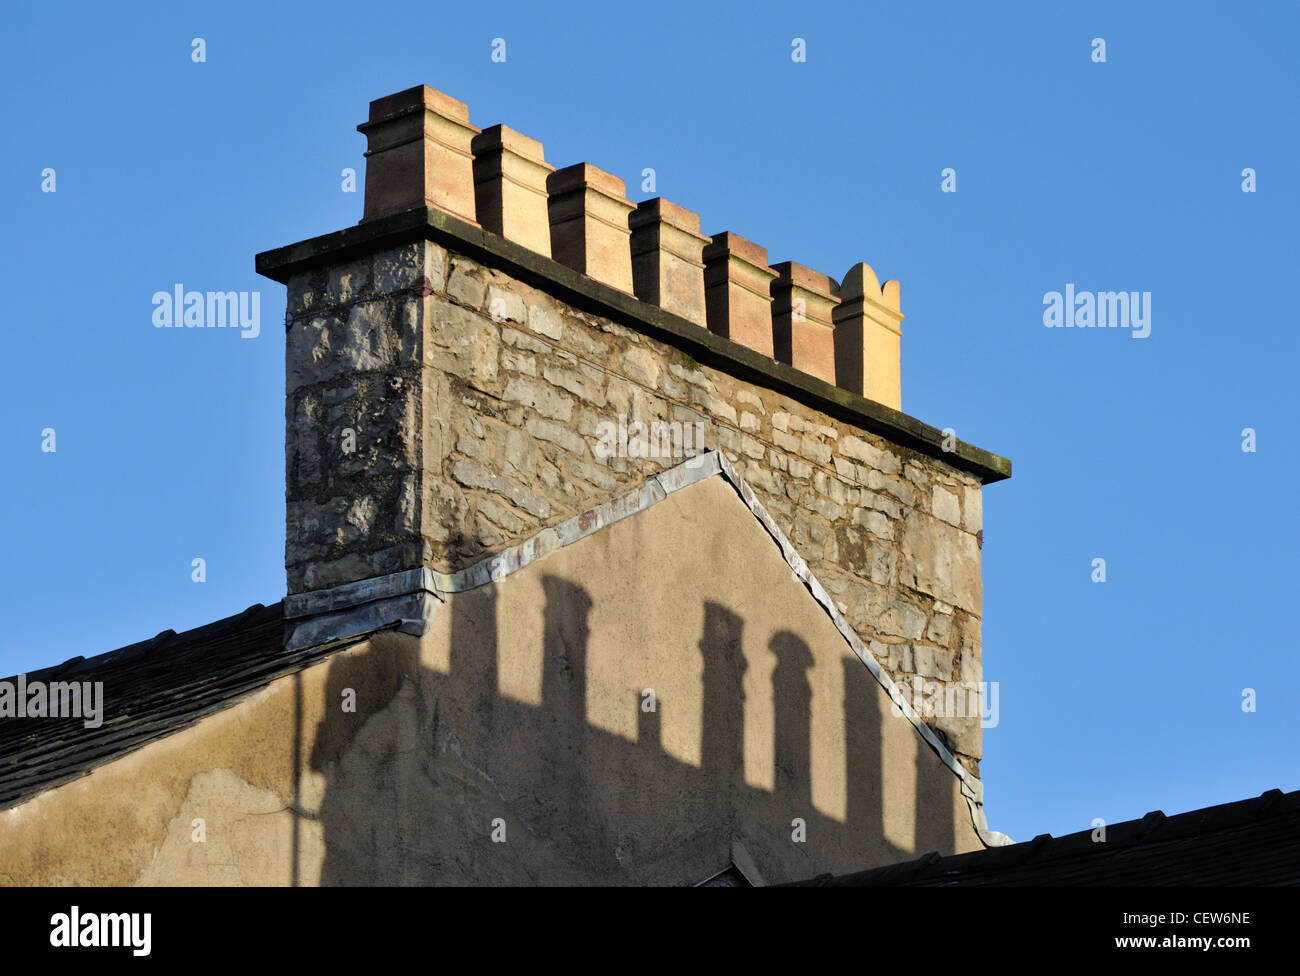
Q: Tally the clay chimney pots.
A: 7